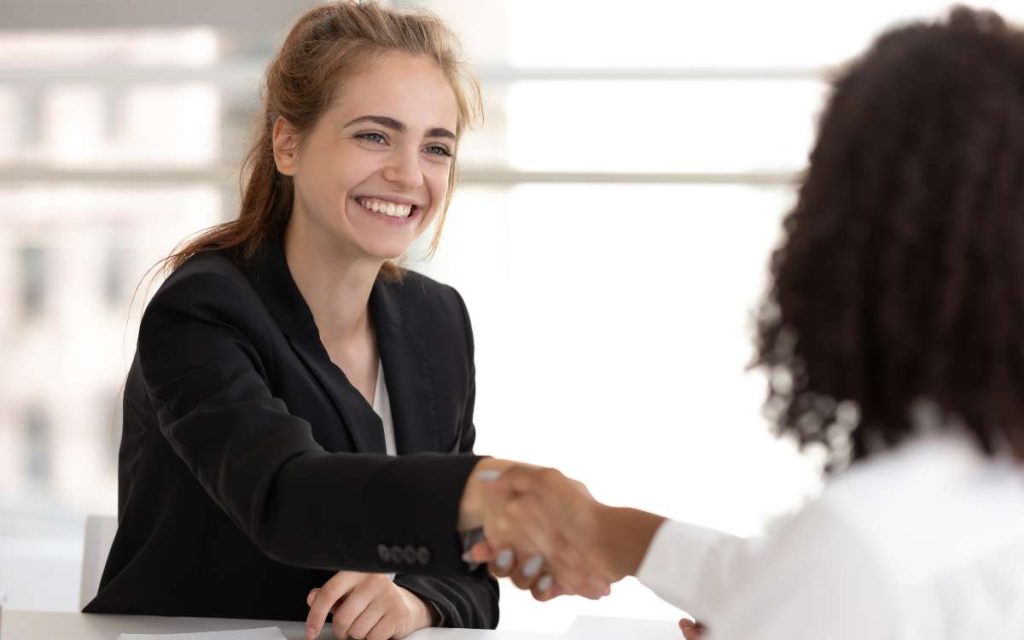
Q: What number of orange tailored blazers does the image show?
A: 0